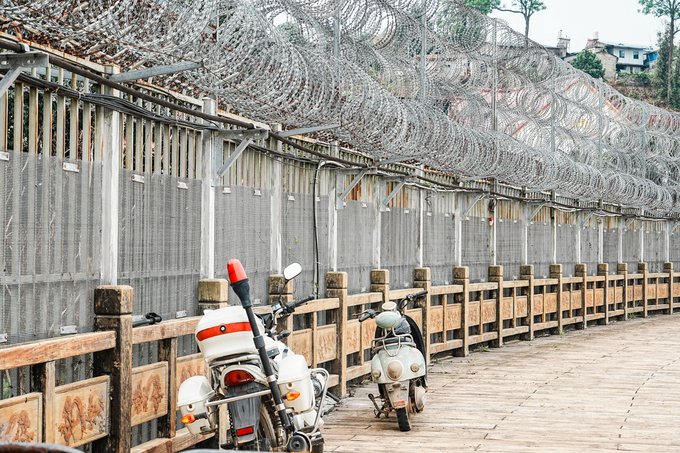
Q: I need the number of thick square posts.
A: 15